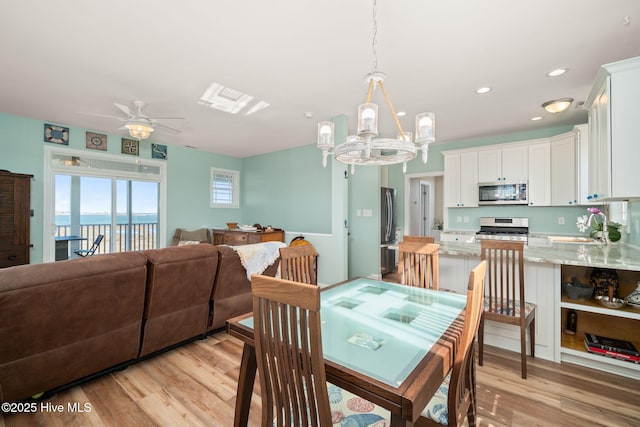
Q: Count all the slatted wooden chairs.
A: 6